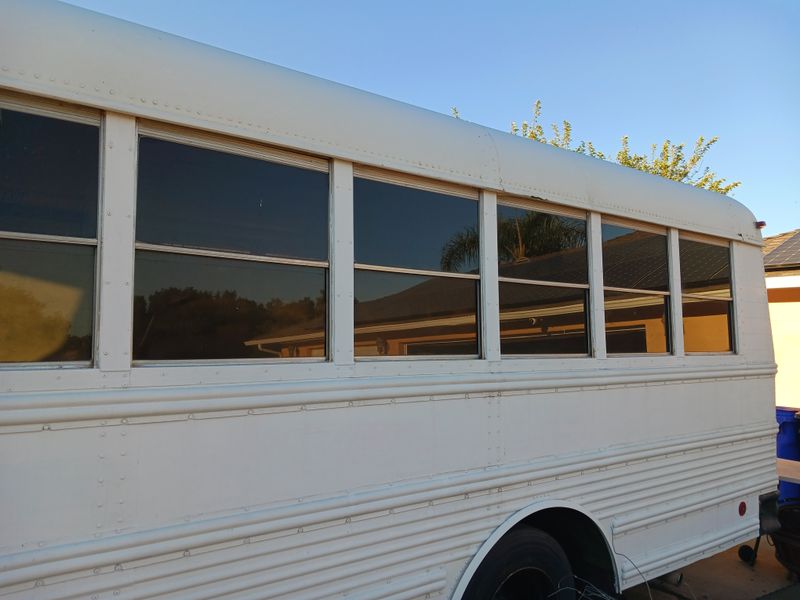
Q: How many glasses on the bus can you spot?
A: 12